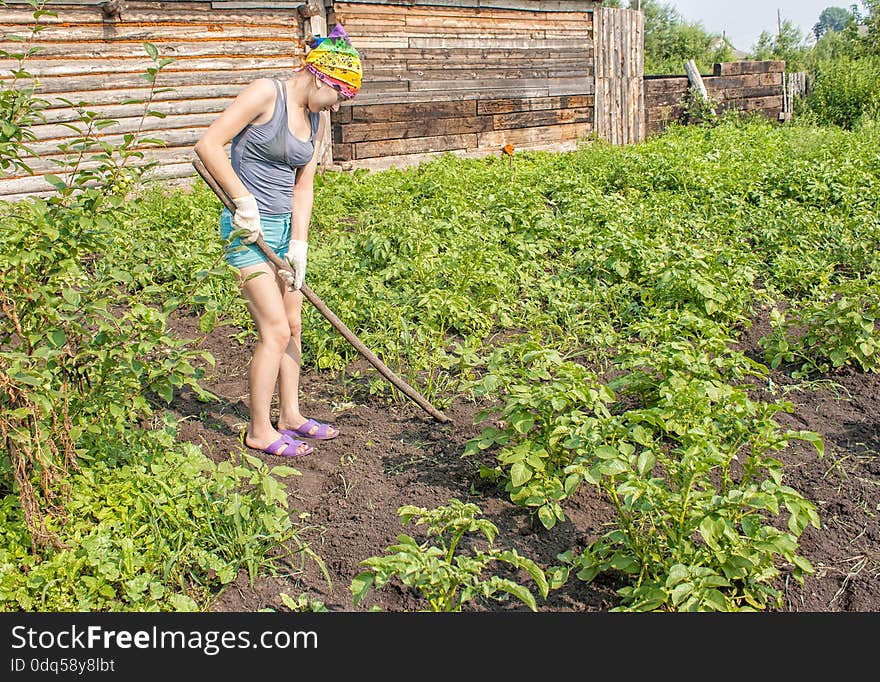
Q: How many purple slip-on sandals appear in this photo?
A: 2